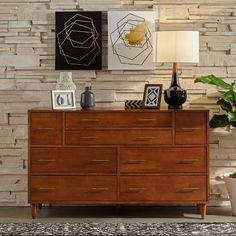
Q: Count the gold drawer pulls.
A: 14